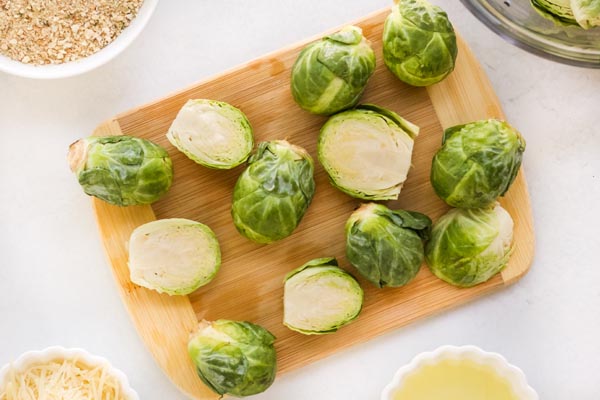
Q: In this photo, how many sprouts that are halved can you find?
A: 4